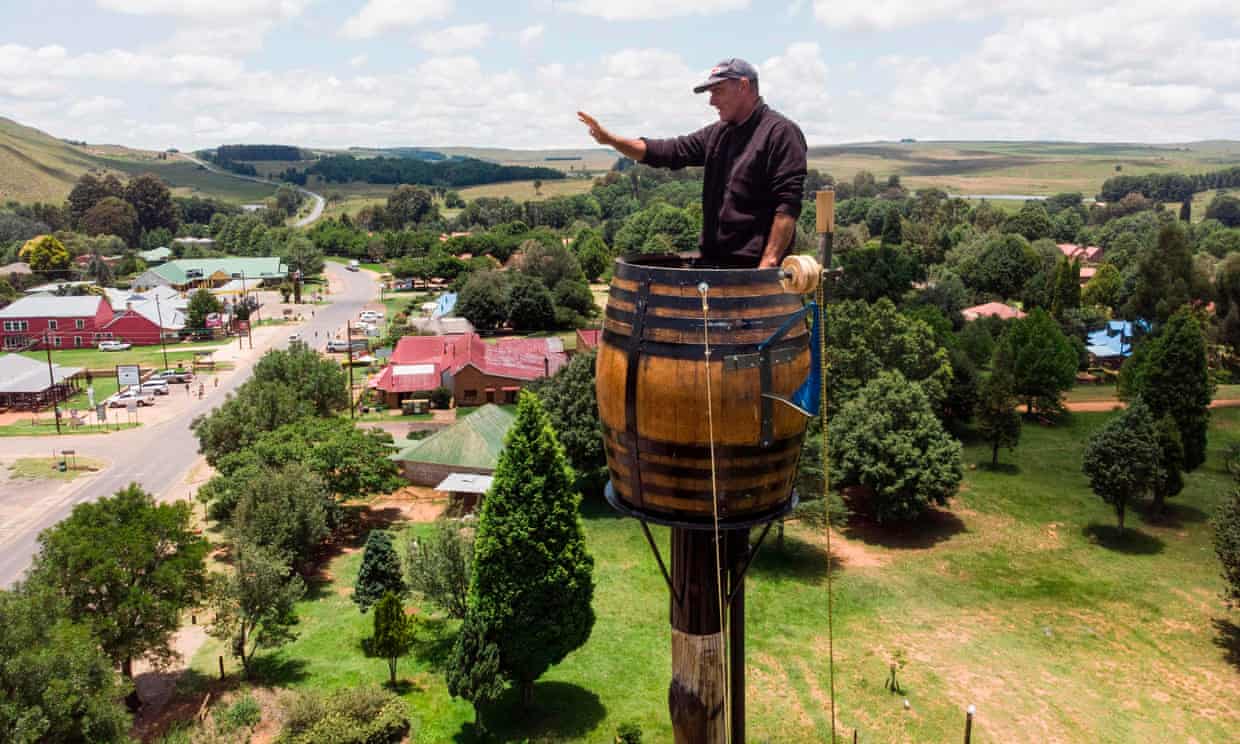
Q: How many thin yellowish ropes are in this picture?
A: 2